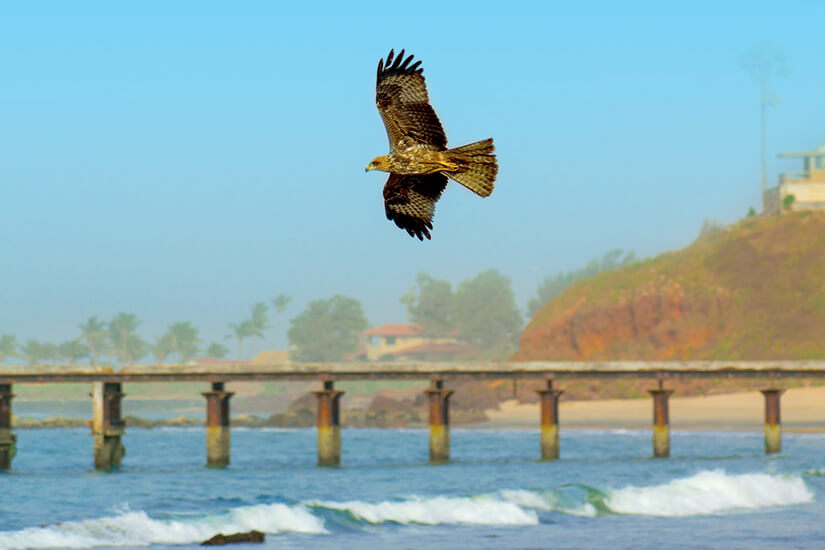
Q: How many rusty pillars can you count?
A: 8